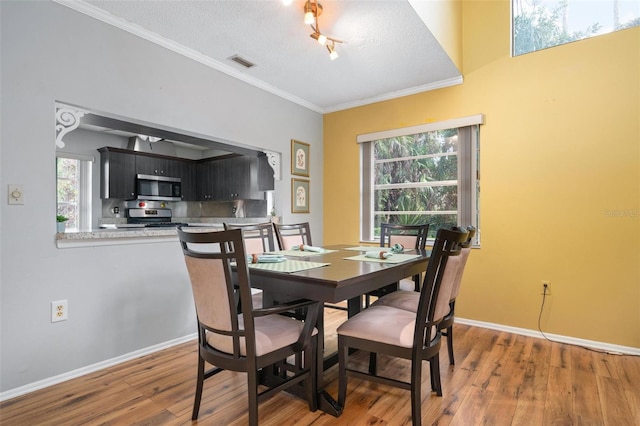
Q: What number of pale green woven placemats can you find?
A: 4